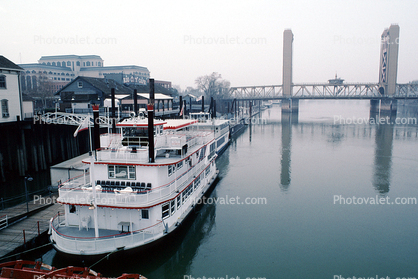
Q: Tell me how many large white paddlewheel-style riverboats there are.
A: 1